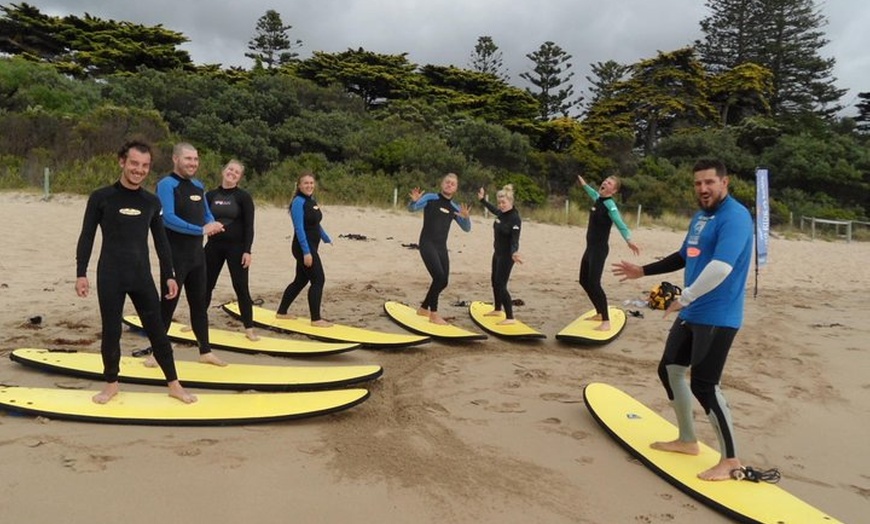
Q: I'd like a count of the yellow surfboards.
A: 8